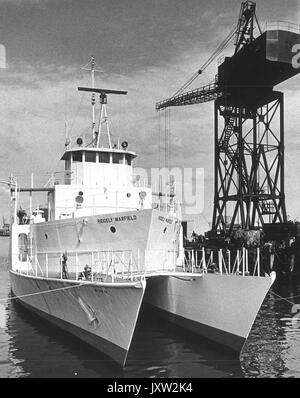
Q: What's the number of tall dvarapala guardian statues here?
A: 0